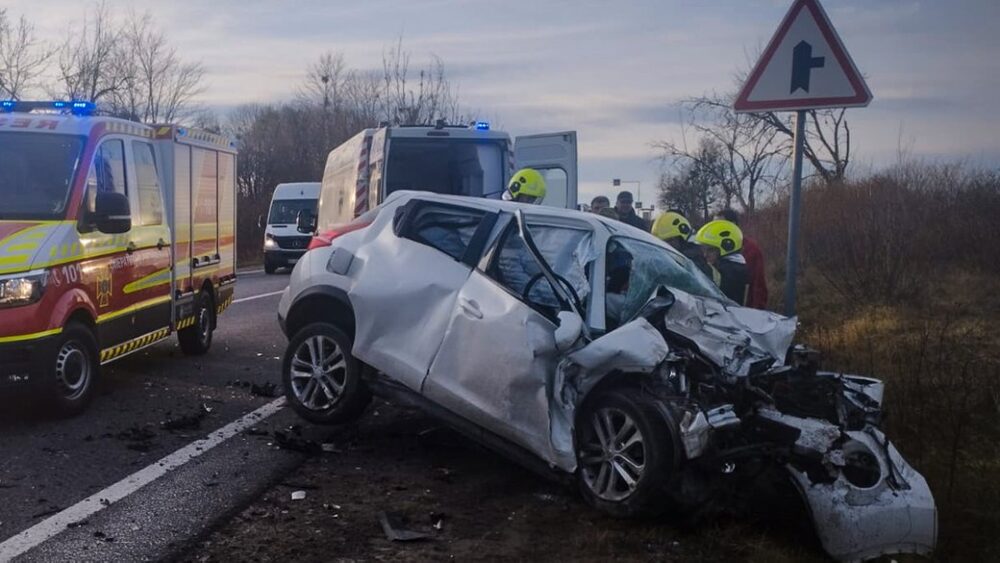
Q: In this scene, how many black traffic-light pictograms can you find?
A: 0